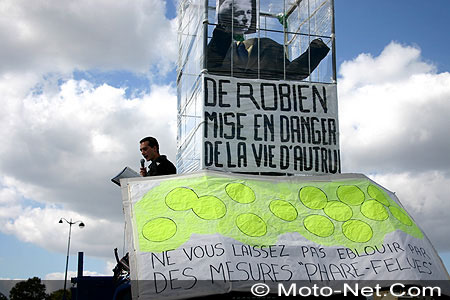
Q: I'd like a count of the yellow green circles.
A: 14